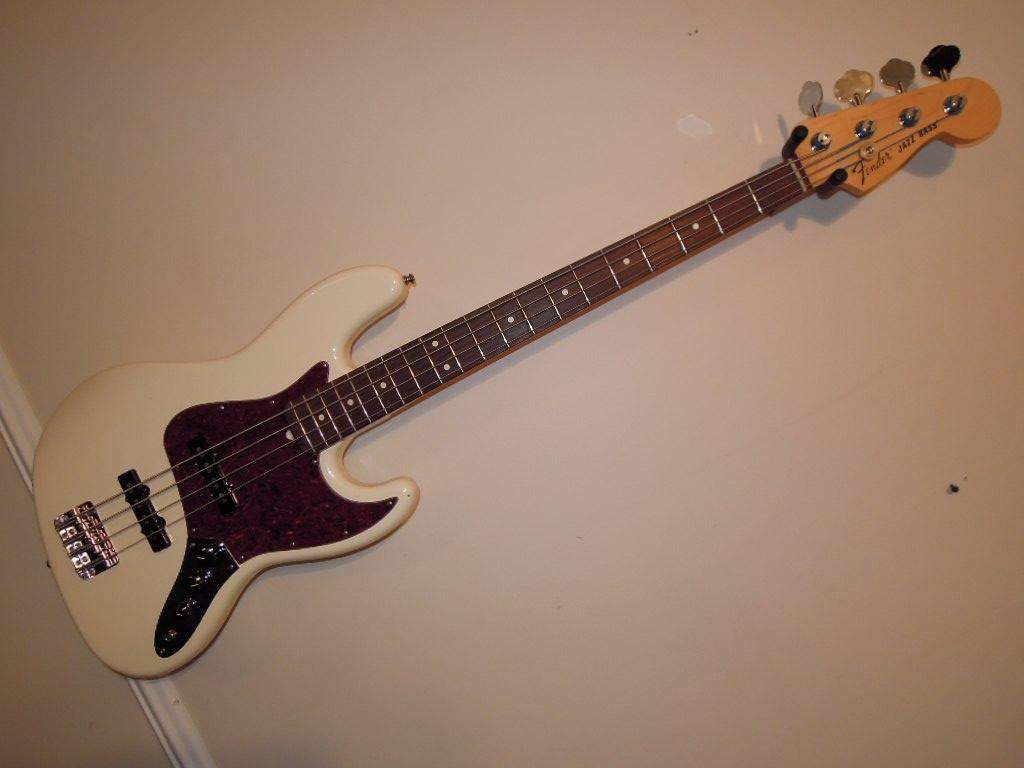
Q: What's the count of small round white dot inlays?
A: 9